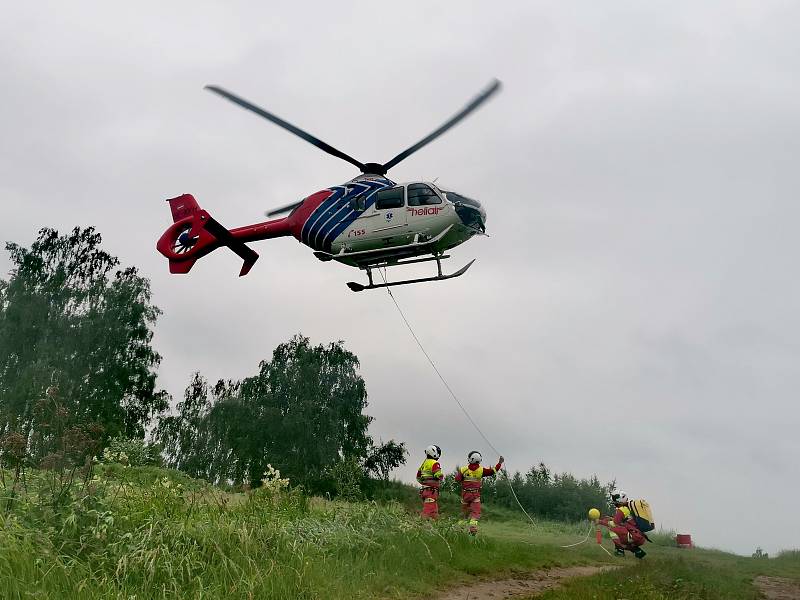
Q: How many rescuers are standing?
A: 2